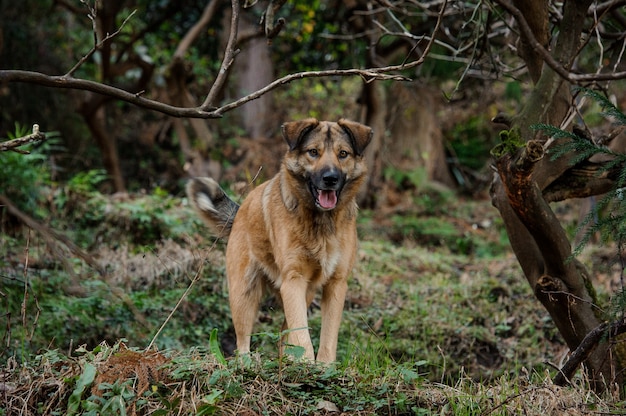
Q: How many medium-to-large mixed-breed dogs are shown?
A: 1